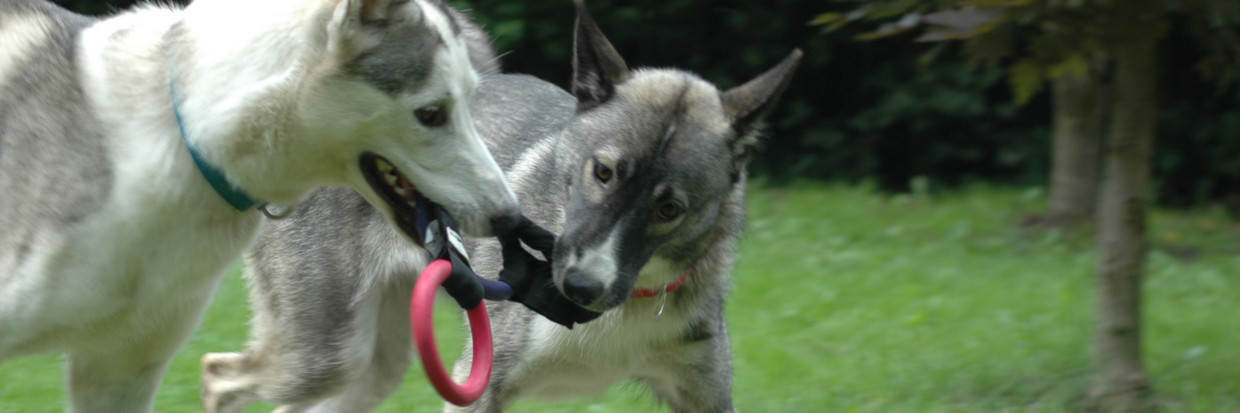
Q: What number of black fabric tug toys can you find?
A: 1